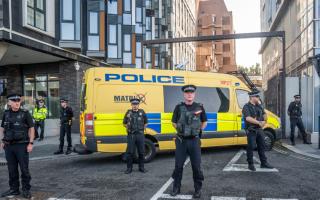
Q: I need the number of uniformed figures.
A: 7